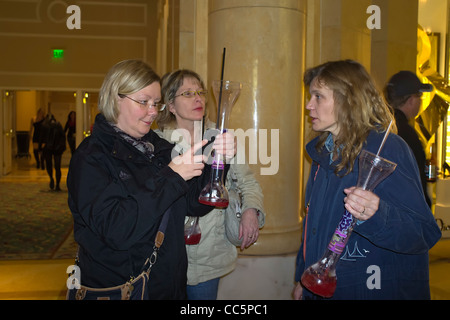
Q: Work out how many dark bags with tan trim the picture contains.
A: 1